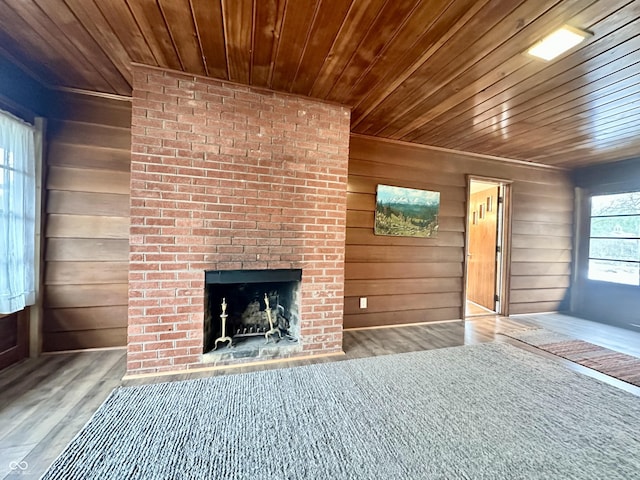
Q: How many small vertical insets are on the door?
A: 3